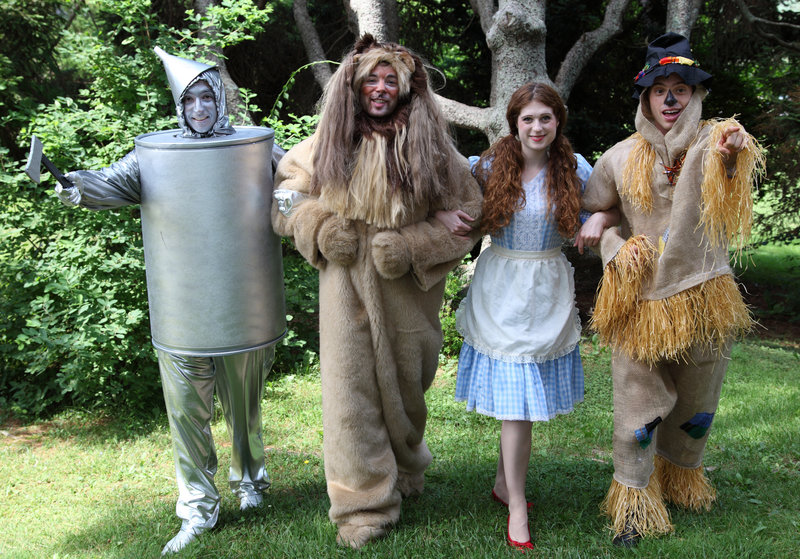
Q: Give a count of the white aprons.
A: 1